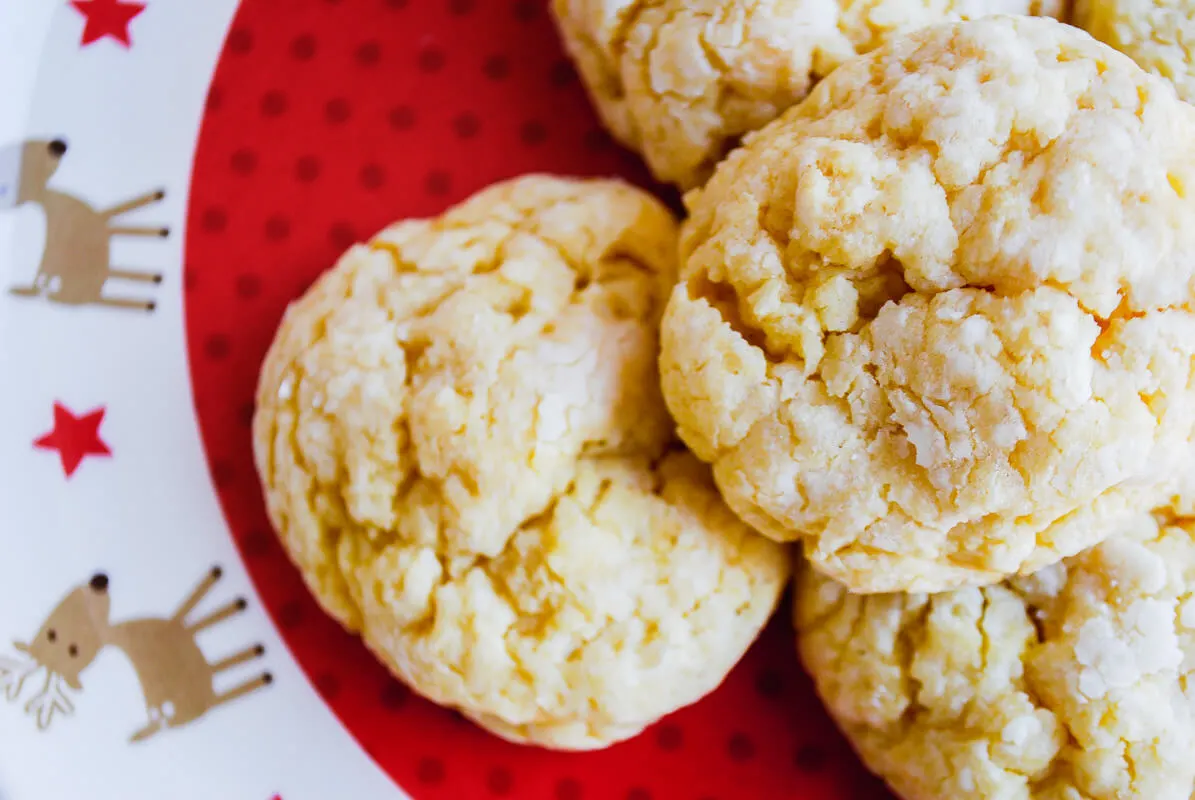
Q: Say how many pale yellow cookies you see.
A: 5